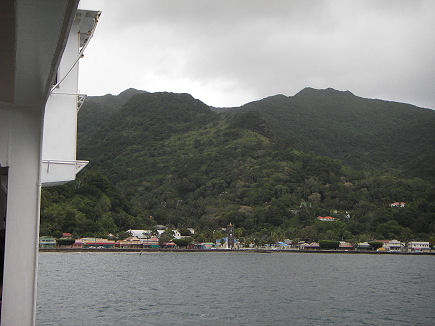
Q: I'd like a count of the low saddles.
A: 1